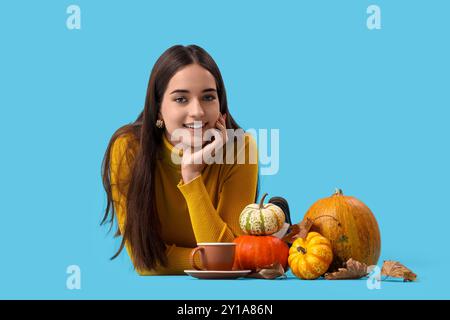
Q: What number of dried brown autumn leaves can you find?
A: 4